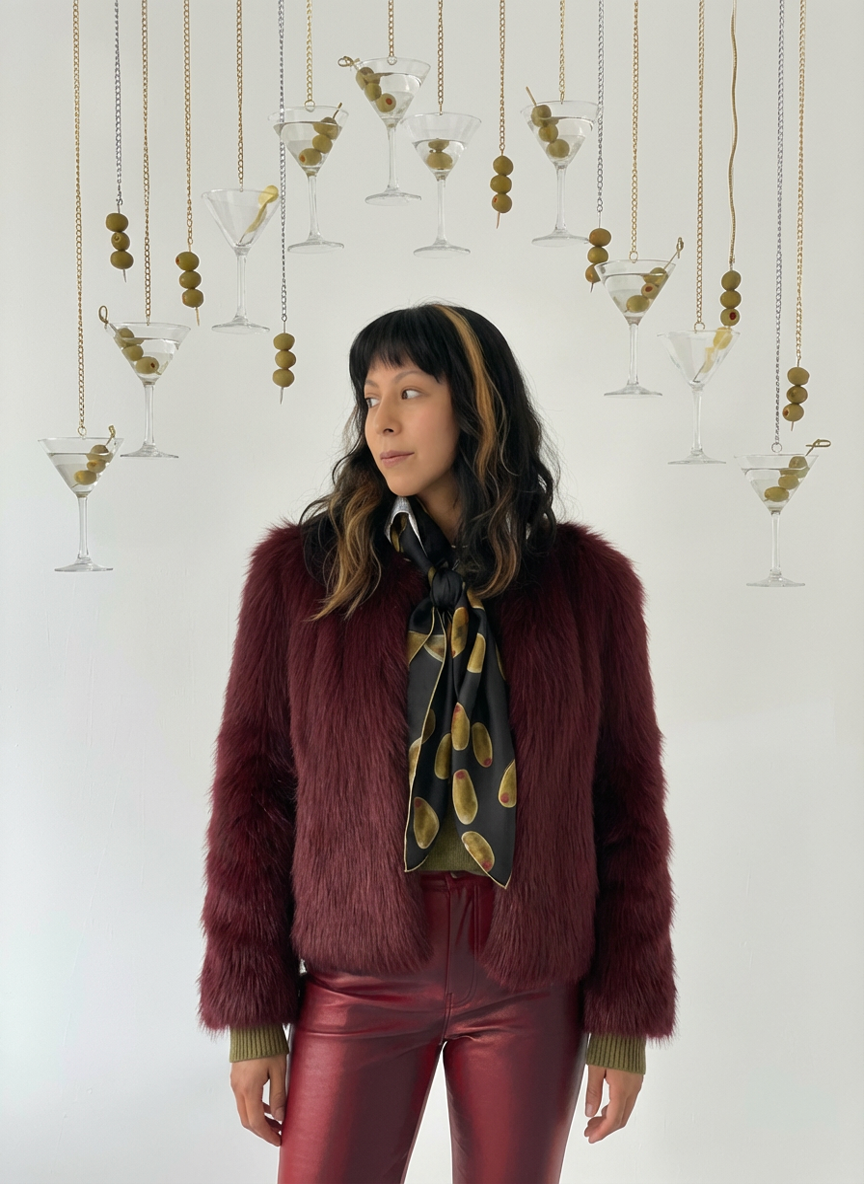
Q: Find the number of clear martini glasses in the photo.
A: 10